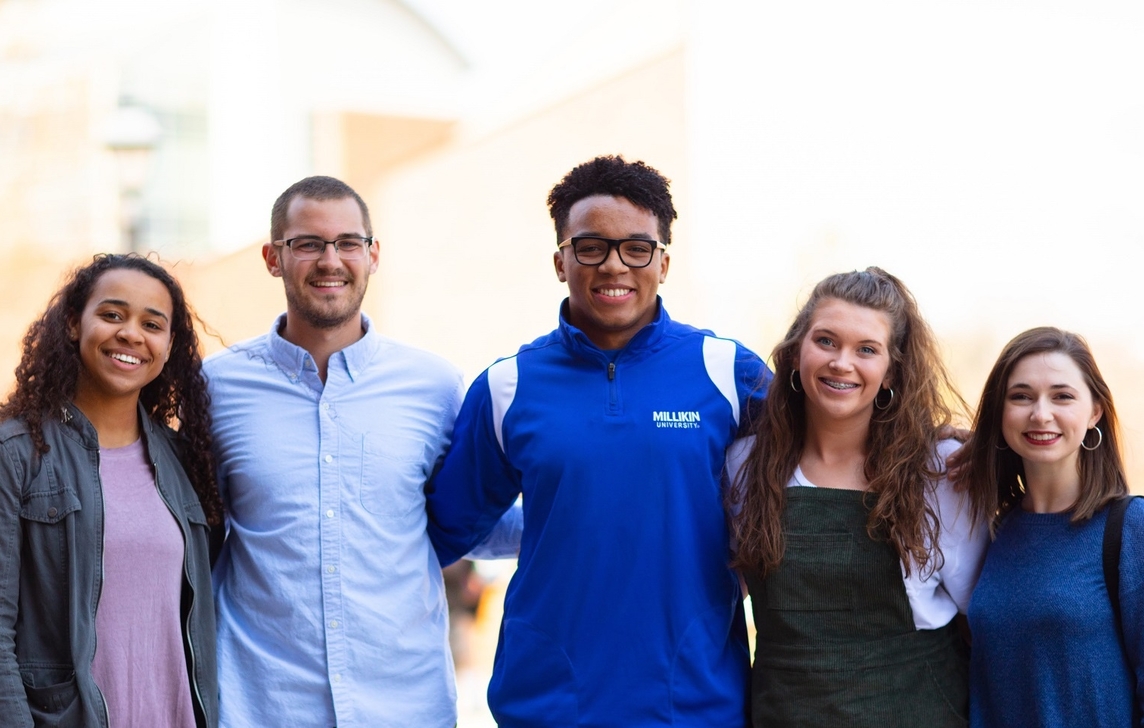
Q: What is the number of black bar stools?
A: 0